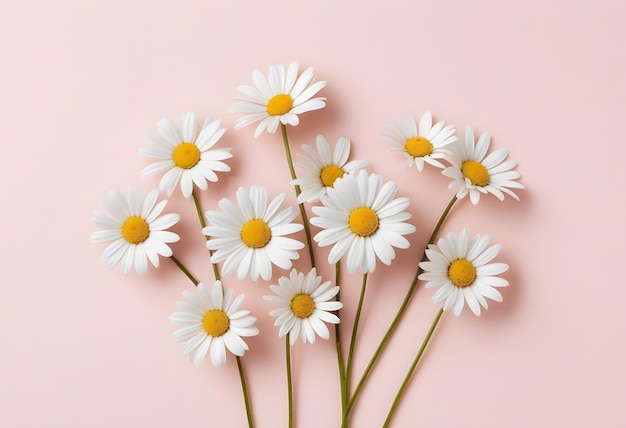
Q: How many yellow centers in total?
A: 11